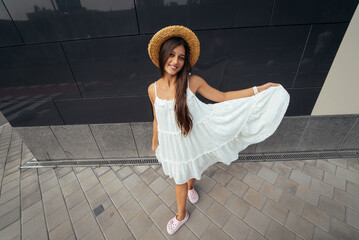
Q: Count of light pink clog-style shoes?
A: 2